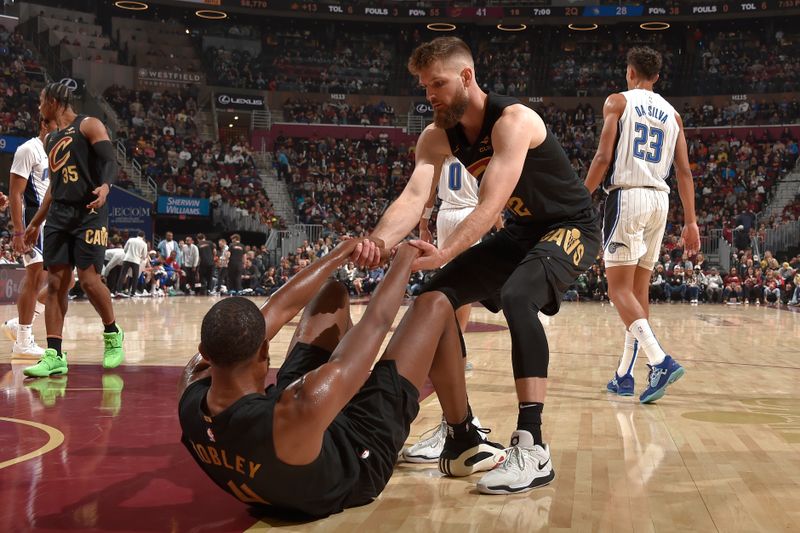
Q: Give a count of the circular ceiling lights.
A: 6